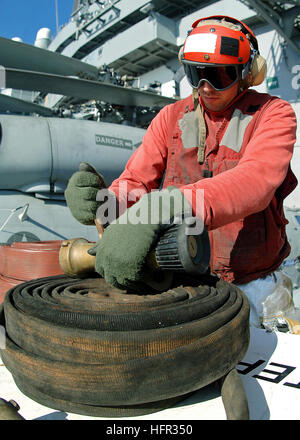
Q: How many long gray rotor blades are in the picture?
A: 3